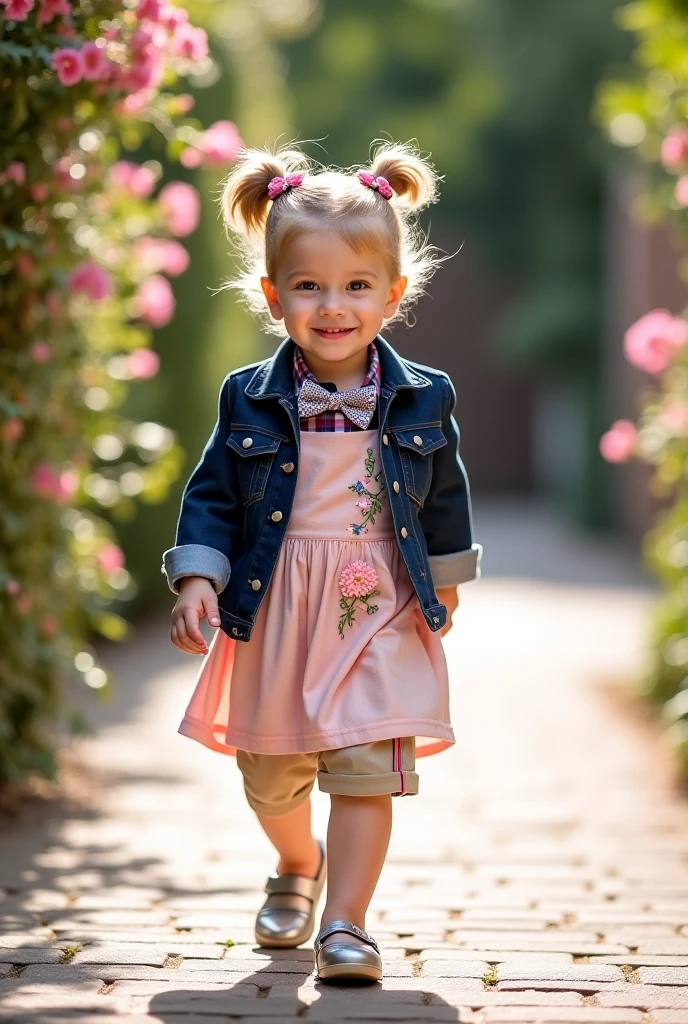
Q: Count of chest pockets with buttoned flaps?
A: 2